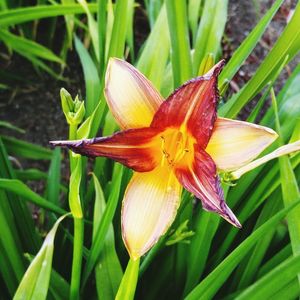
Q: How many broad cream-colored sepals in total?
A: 3